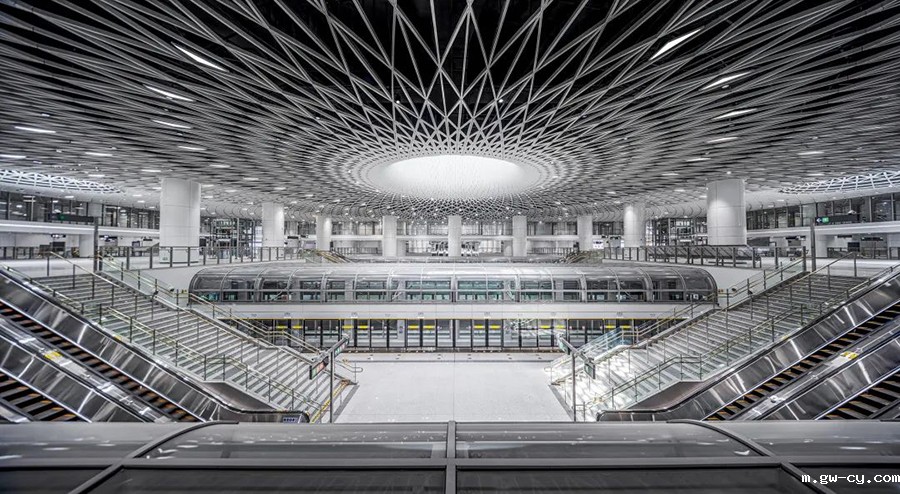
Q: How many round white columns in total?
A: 9